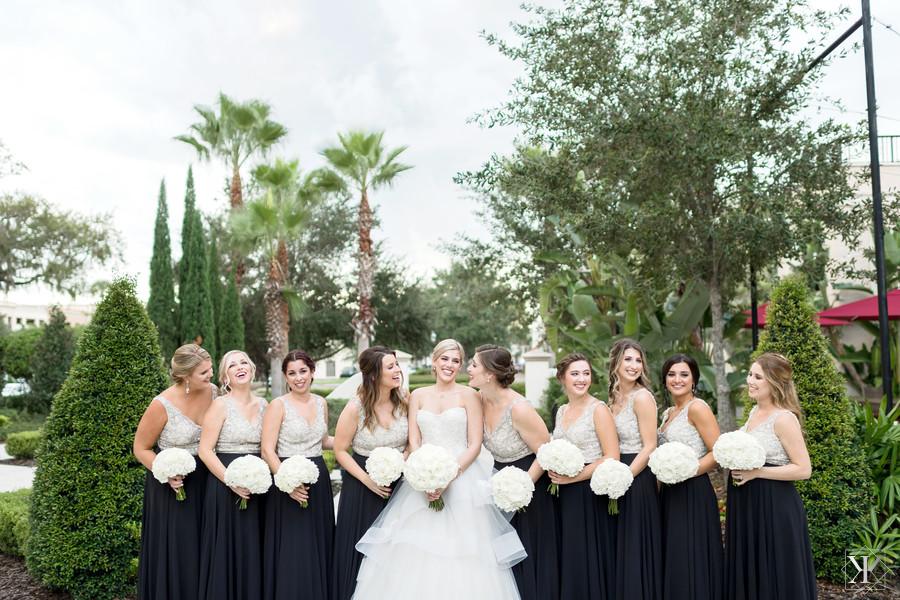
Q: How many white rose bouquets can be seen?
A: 10